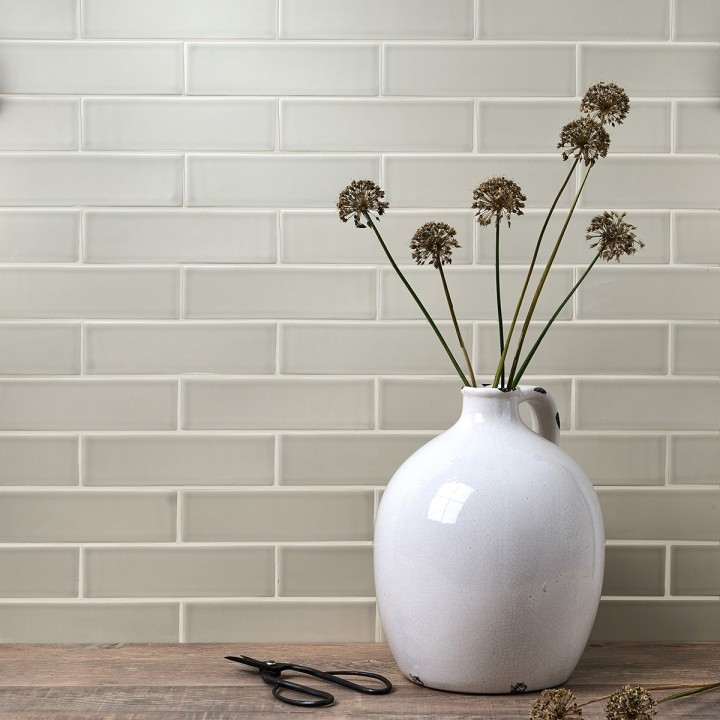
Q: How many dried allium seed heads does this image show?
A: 8